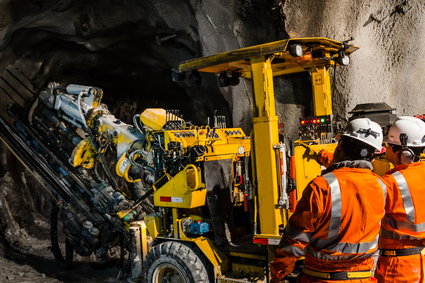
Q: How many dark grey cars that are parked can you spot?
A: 0